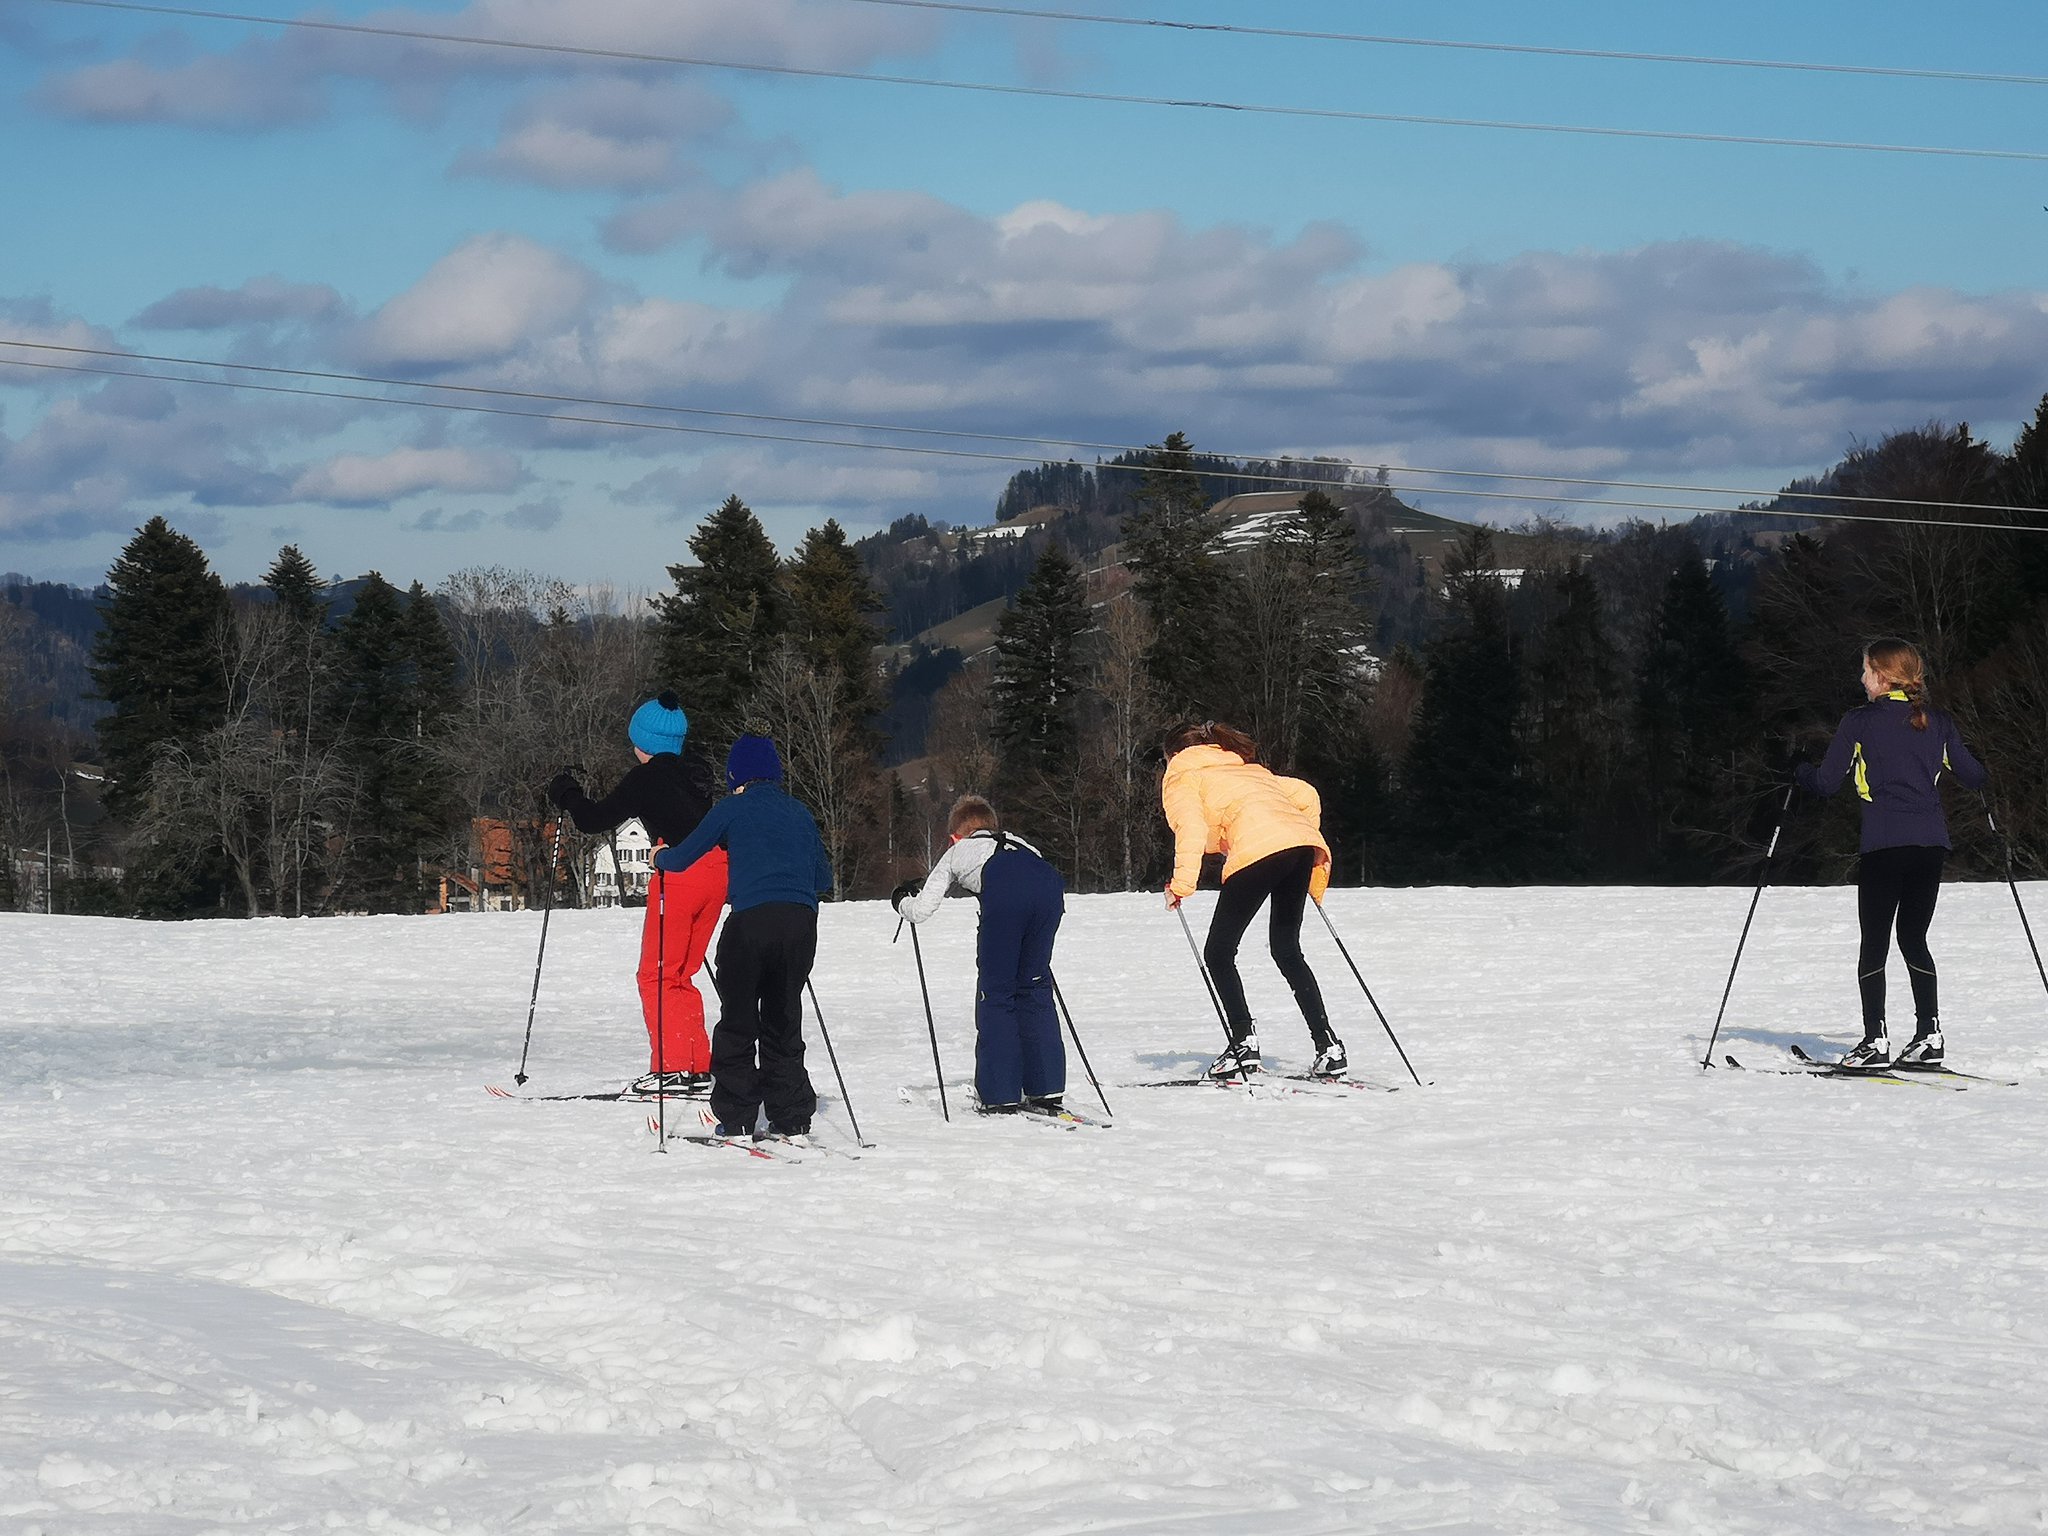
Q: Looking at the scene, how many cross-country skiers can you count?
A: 5